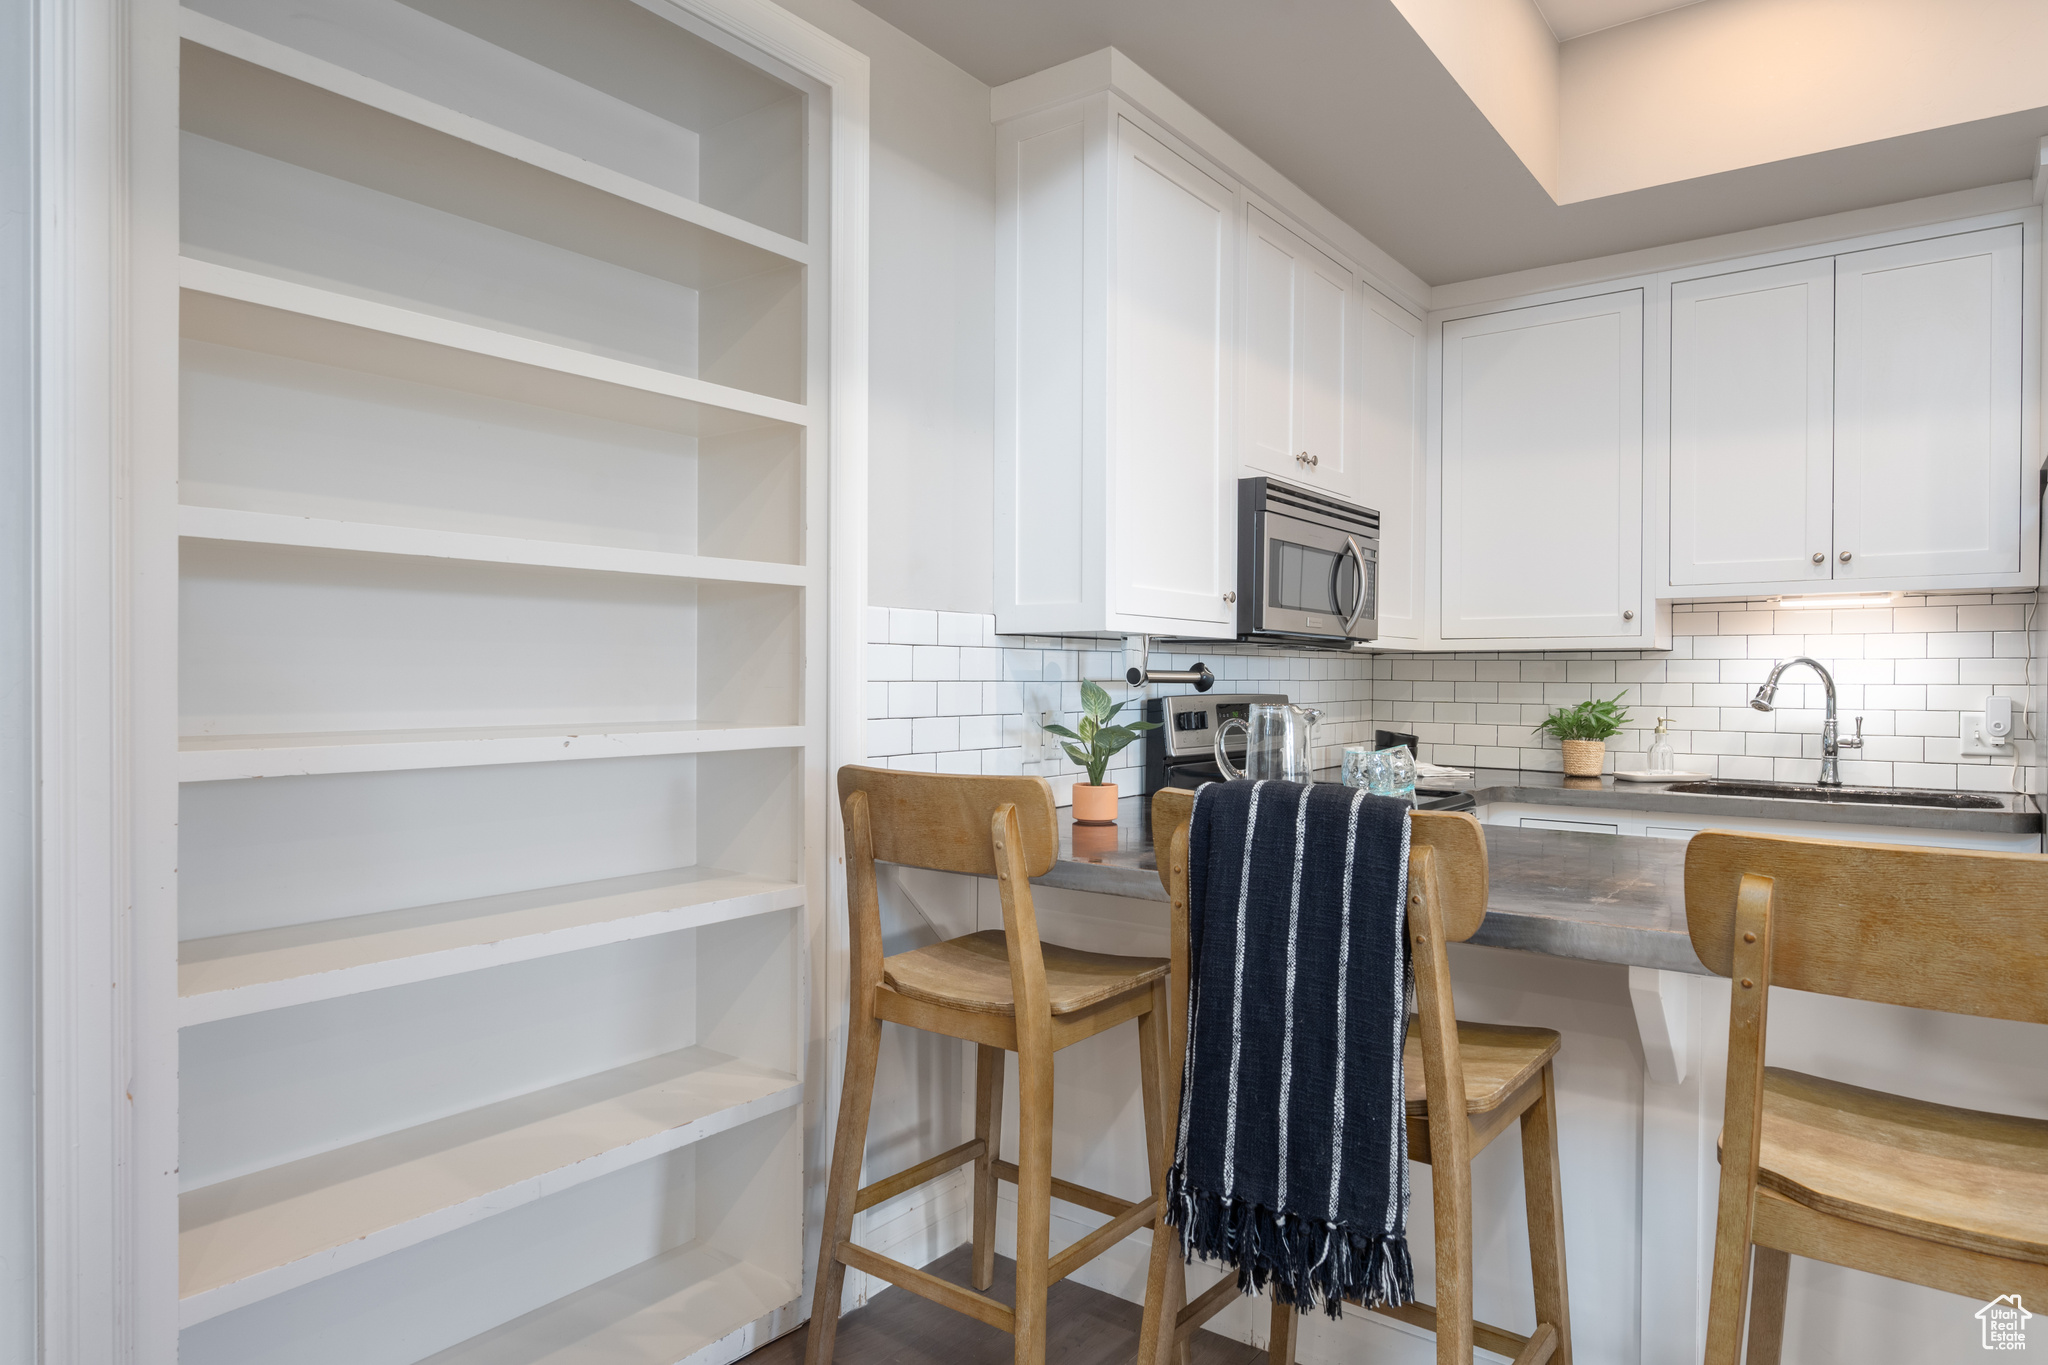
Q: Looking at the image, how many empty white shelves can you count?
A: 7